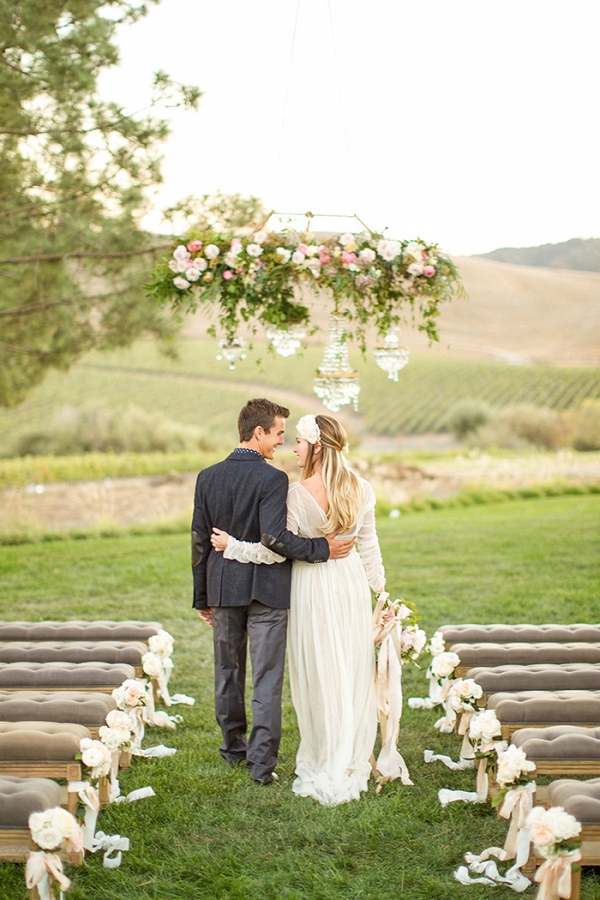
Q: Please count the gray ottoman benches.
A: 12